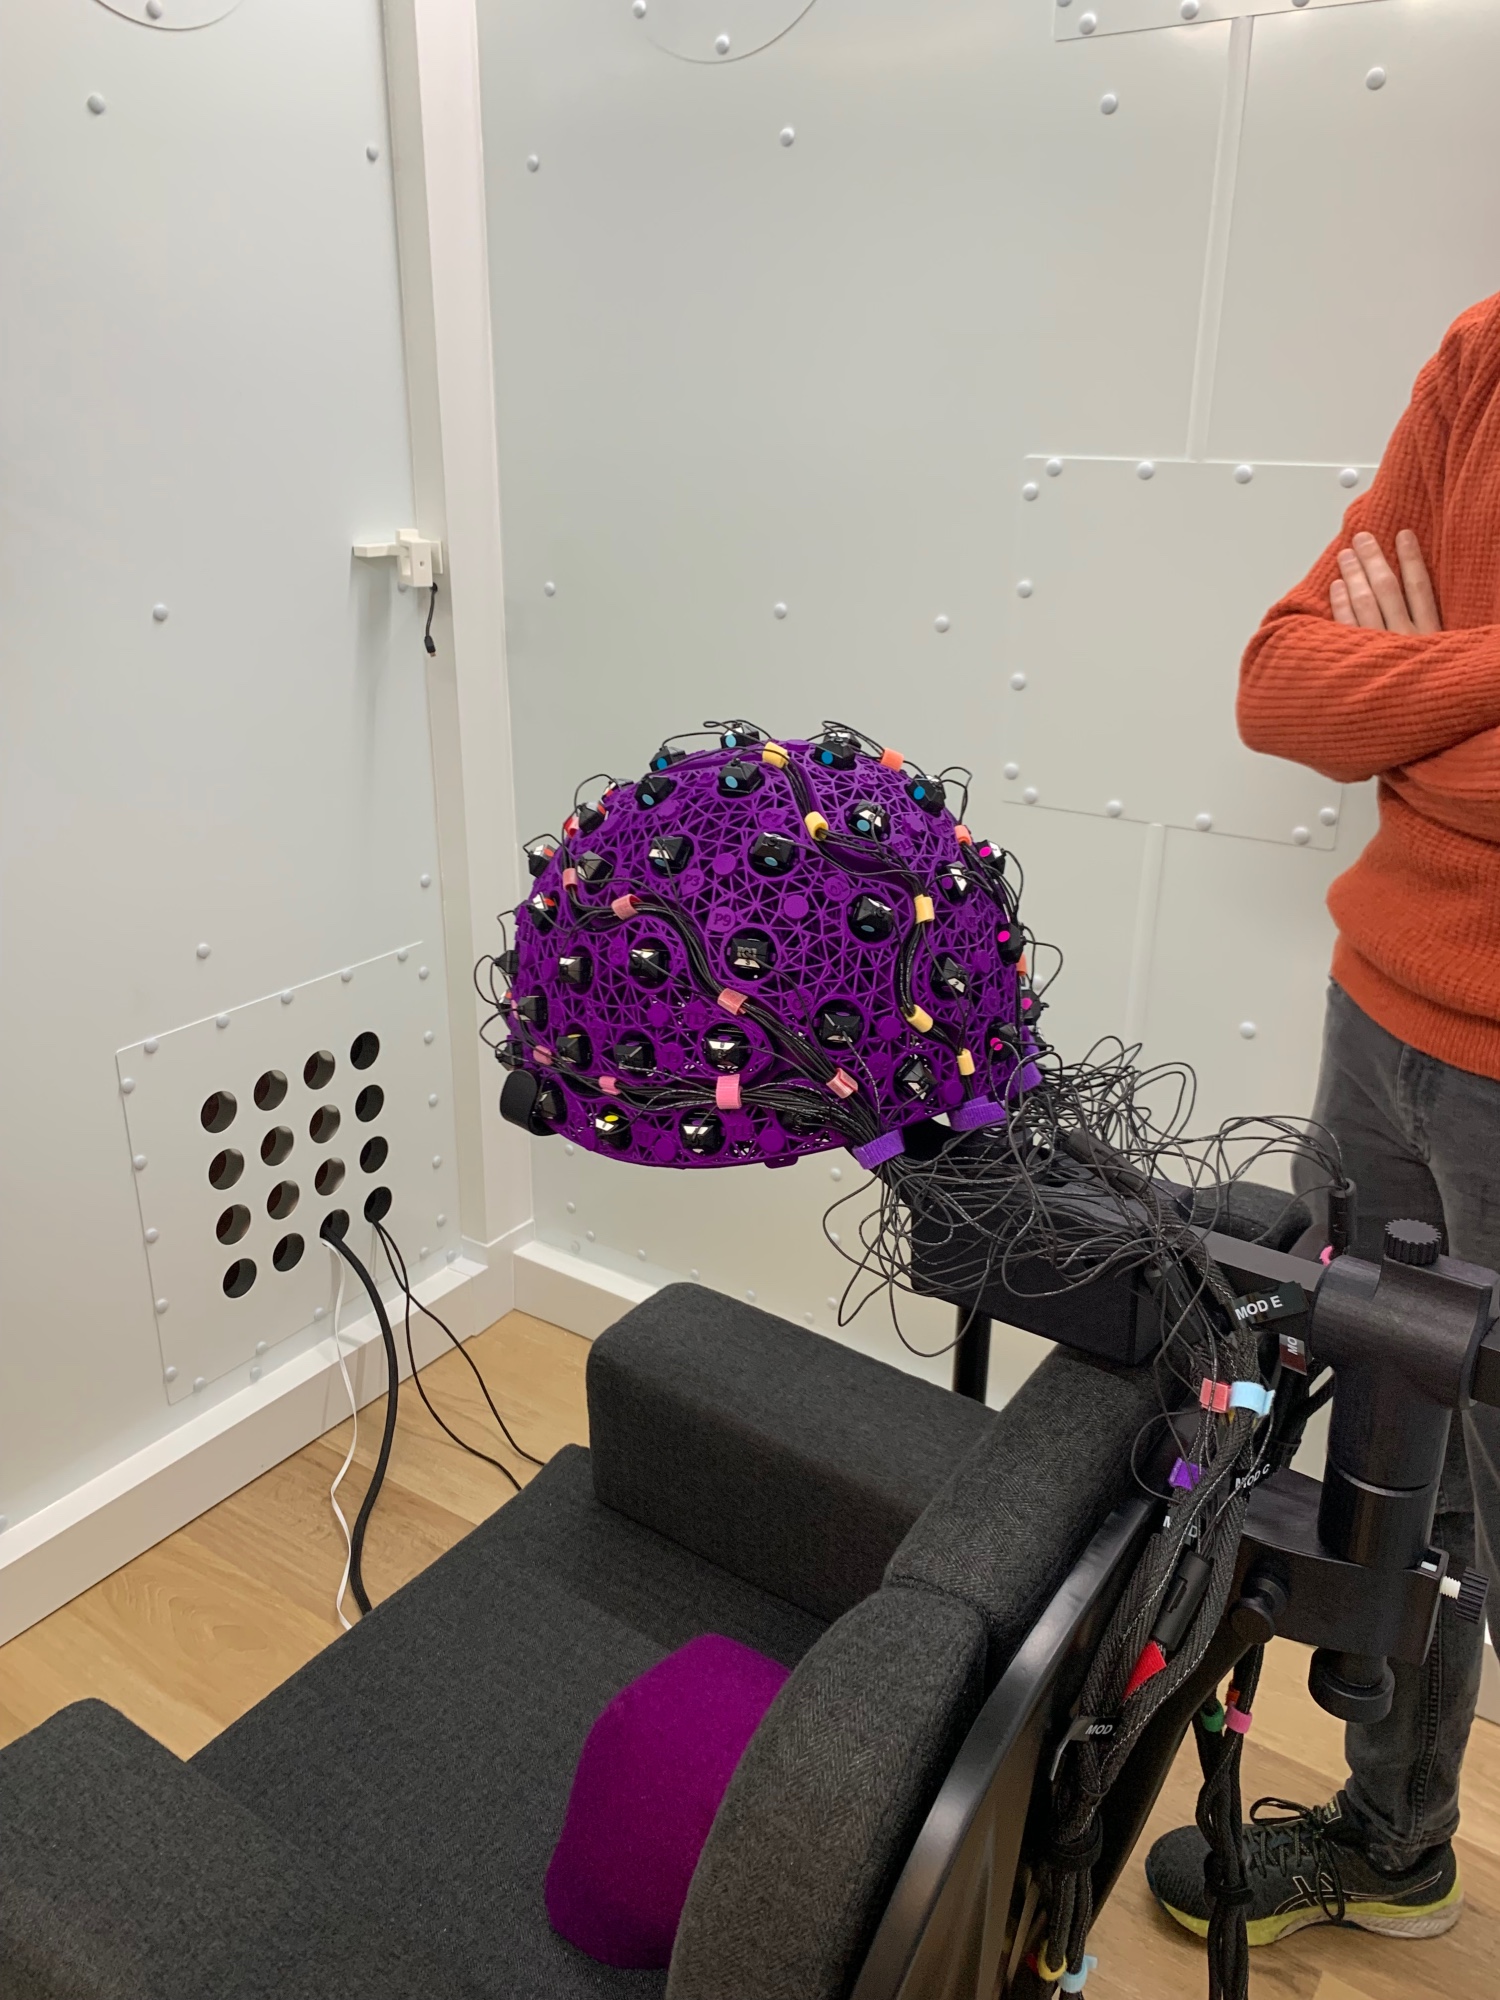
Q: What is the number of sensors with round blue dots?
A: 10